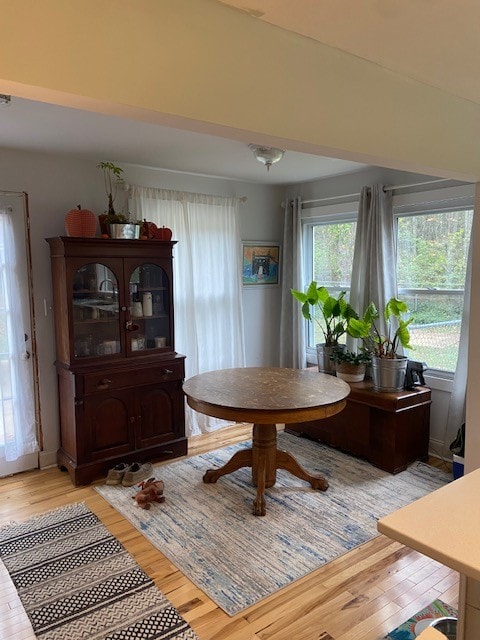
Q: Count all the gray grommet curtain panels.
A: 3